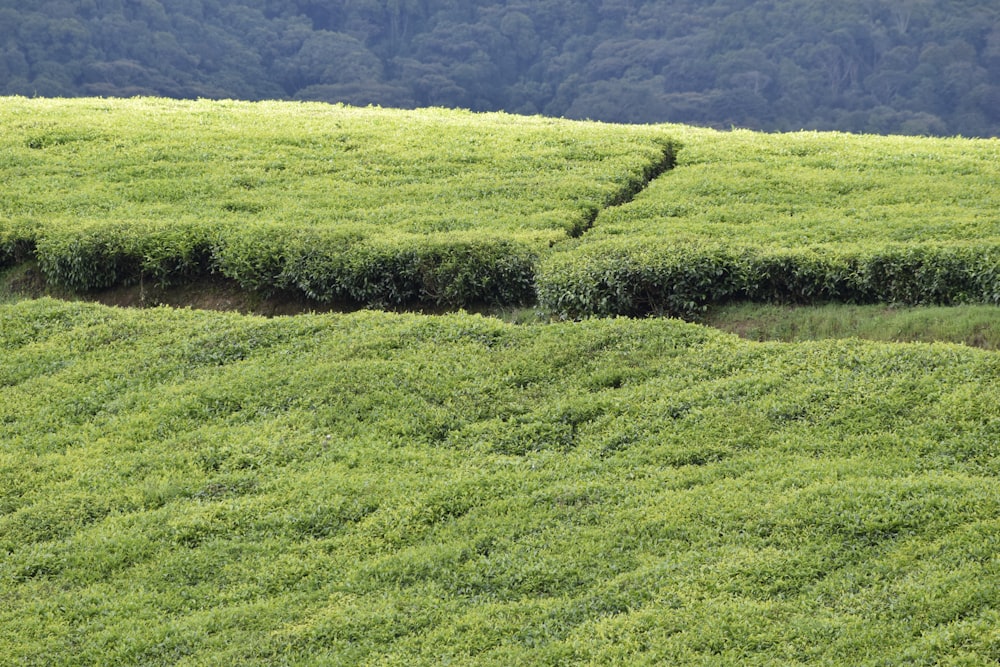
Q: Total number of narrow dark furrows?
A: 1